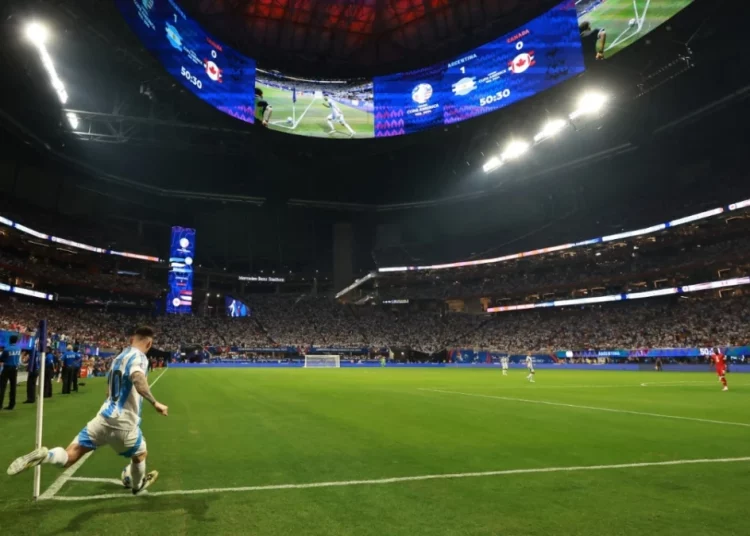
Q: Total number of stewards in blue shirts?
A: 5